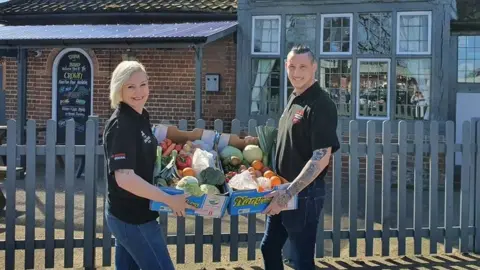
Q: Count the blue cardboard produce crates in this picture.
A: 2